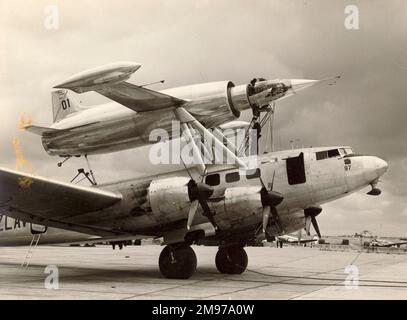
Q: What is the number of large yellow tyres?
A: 0